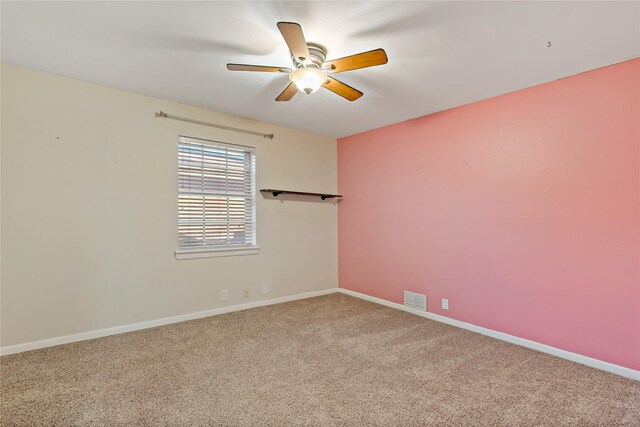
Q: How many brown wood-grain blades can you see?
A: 5